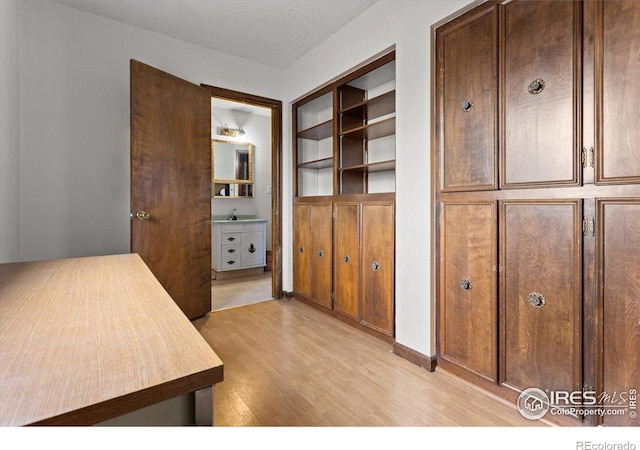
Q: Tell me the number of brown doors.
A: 11